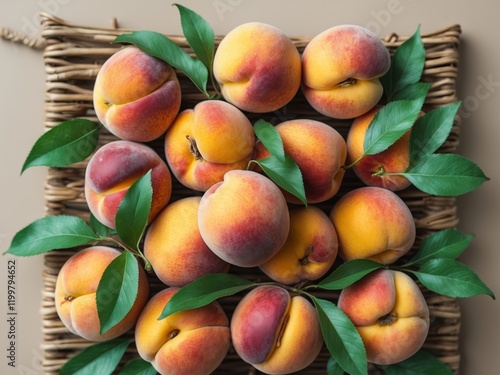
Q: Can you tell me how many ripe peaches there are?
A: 15